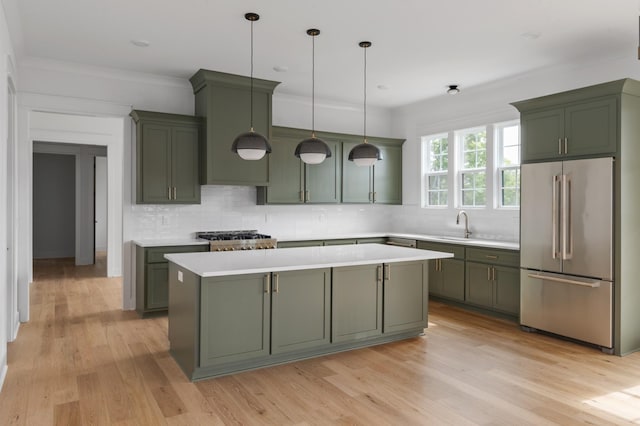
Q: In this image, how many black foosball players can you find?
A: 0